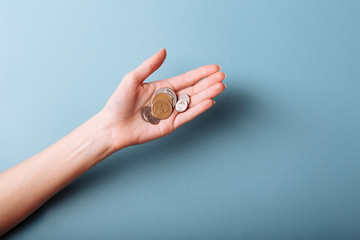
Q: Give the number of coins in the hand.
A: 7